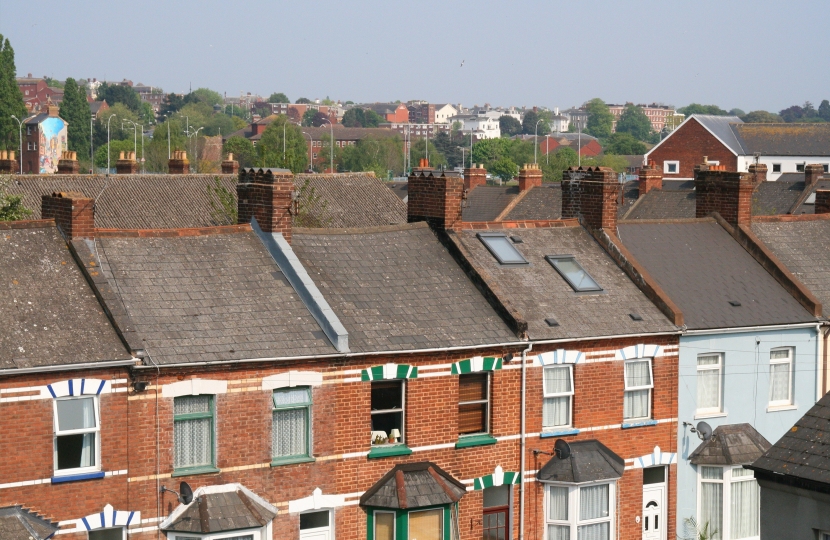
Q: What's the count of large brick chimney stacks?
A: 5